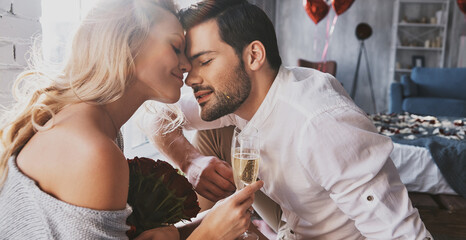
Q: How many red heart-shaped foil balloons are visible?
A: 3